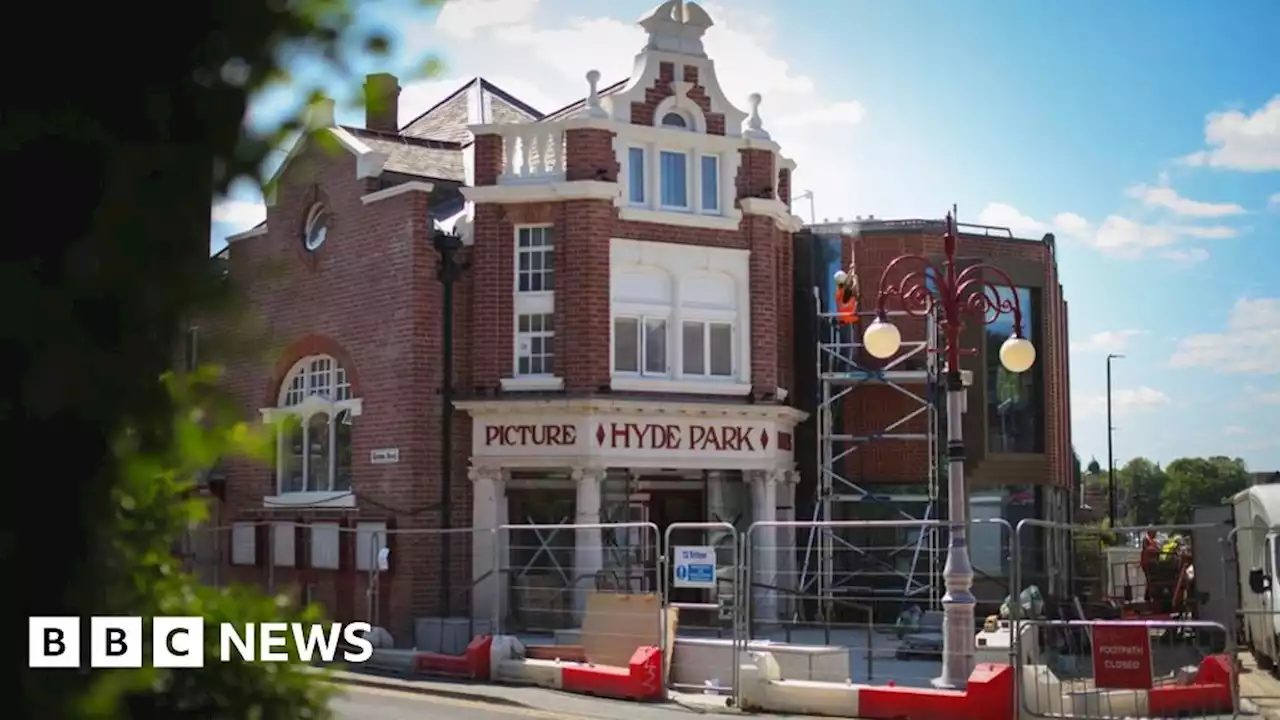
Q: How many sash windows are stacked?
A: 2